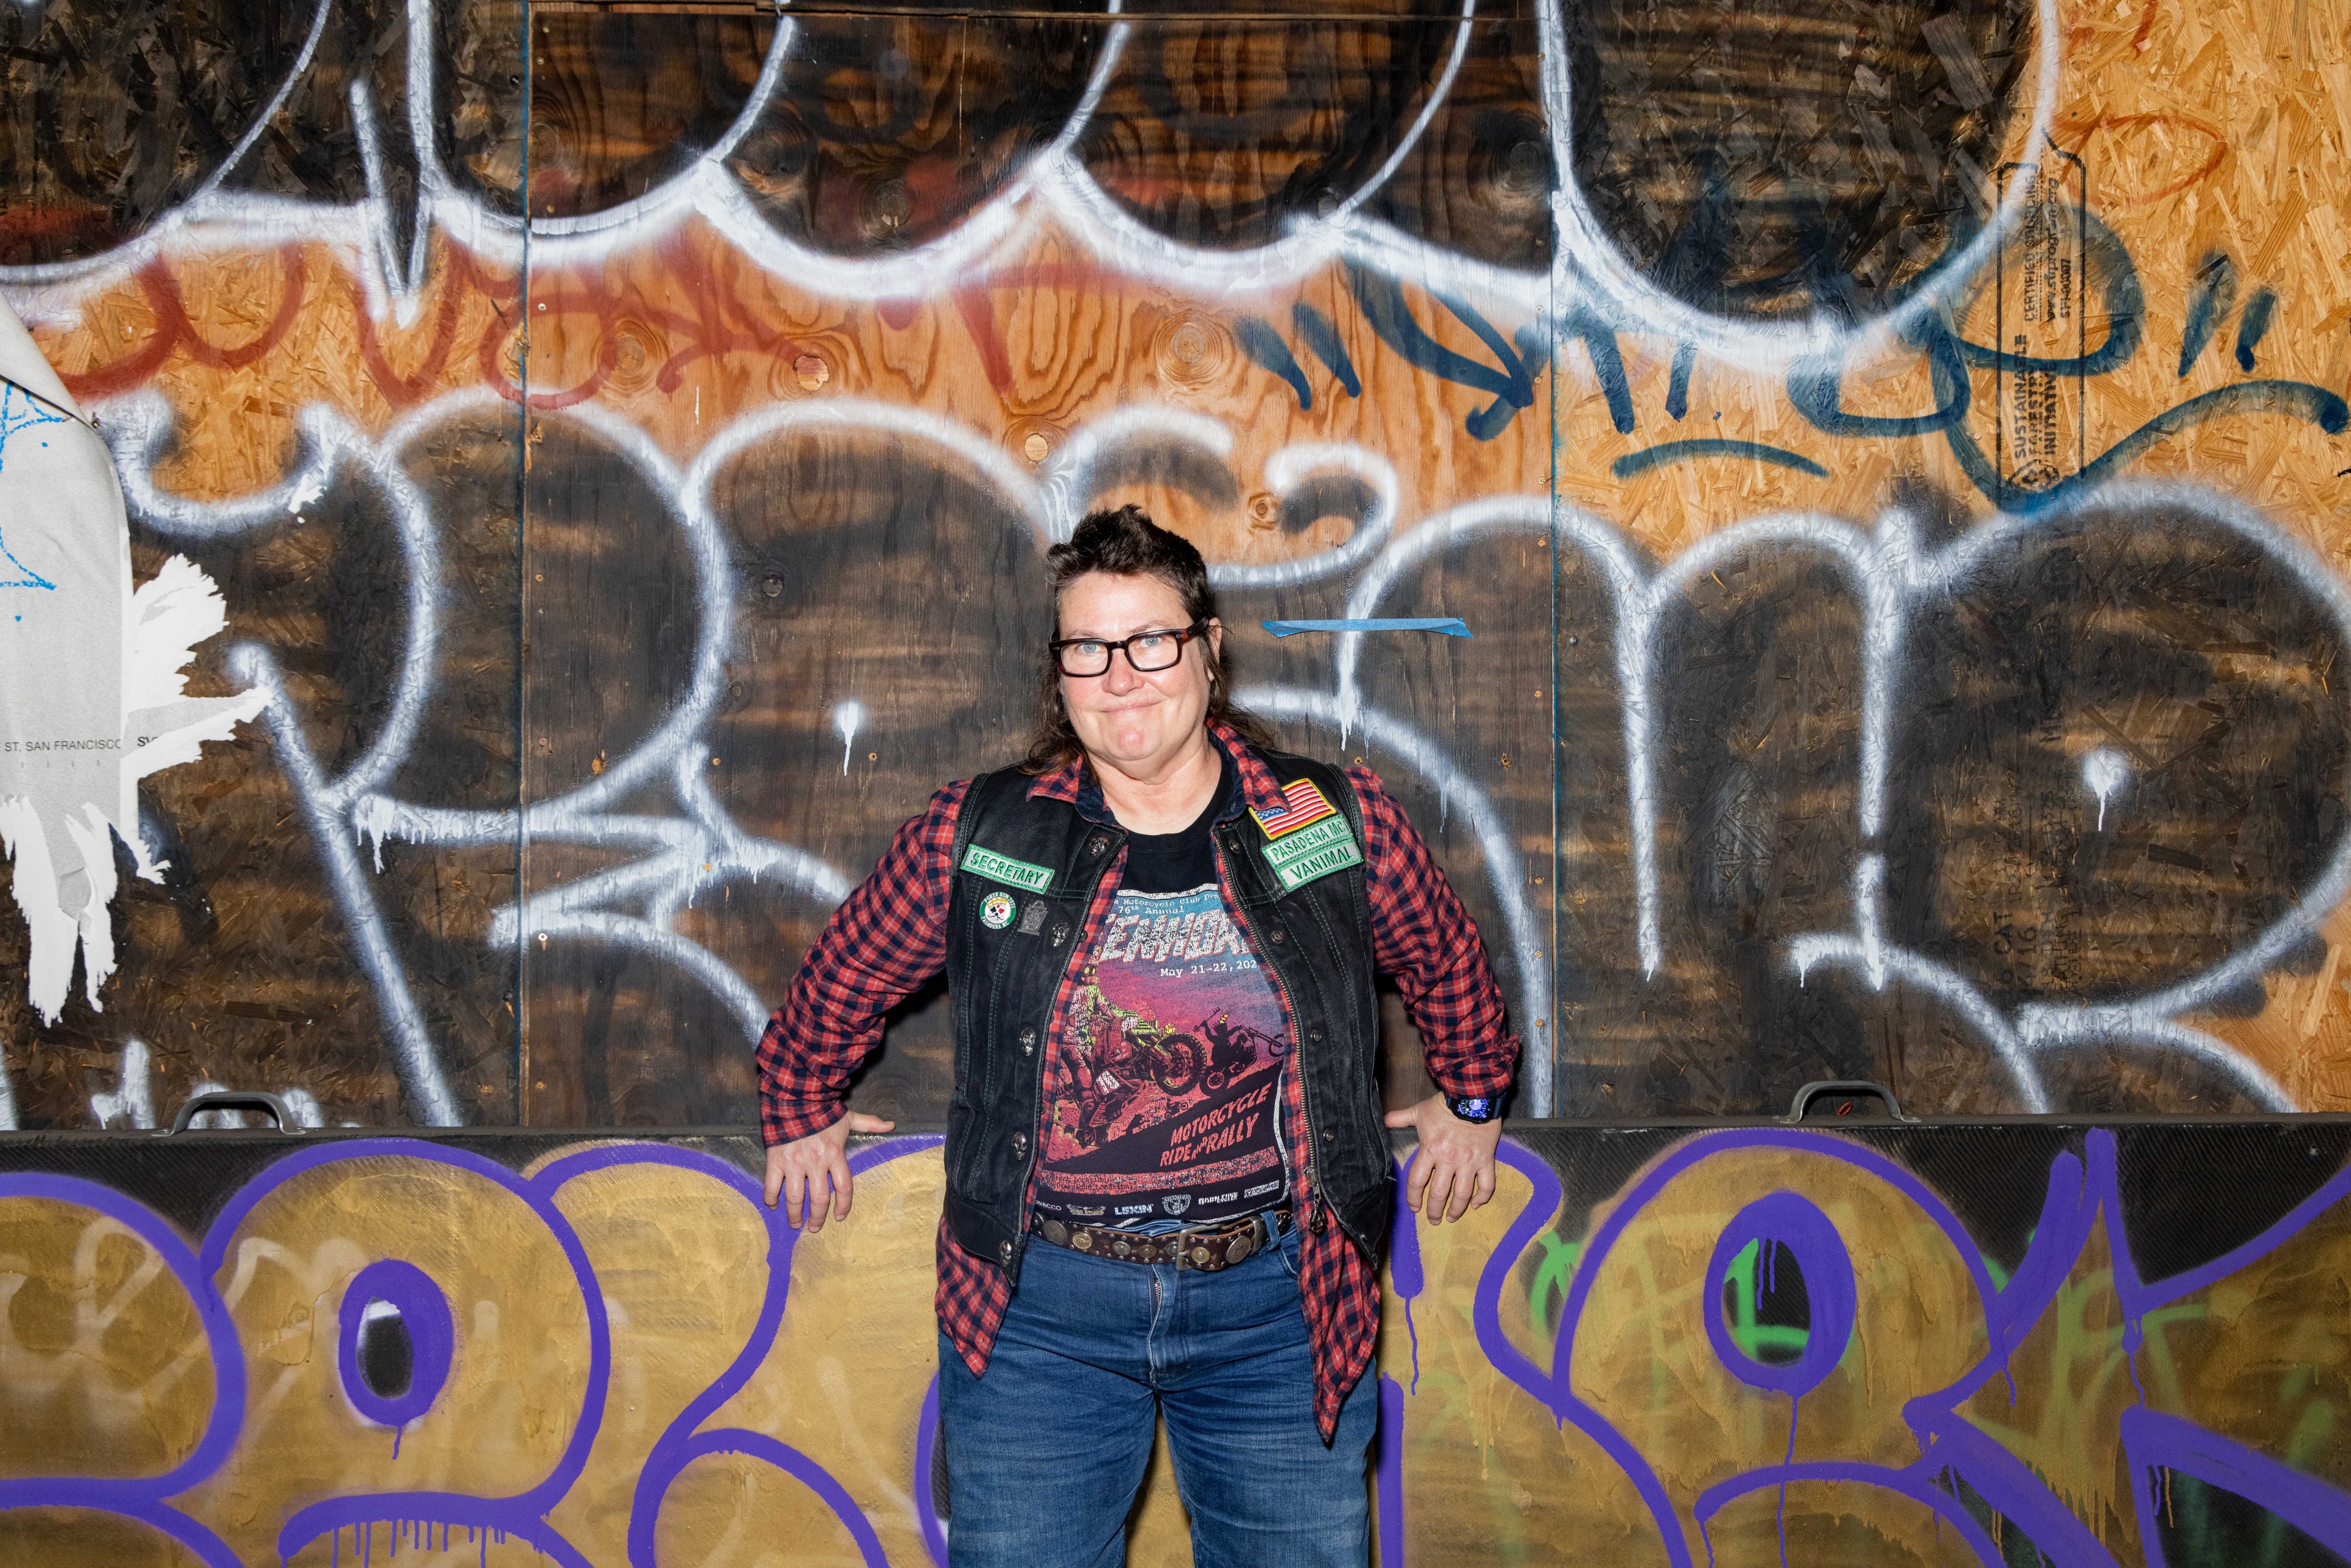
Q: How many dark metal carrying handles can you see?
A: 2